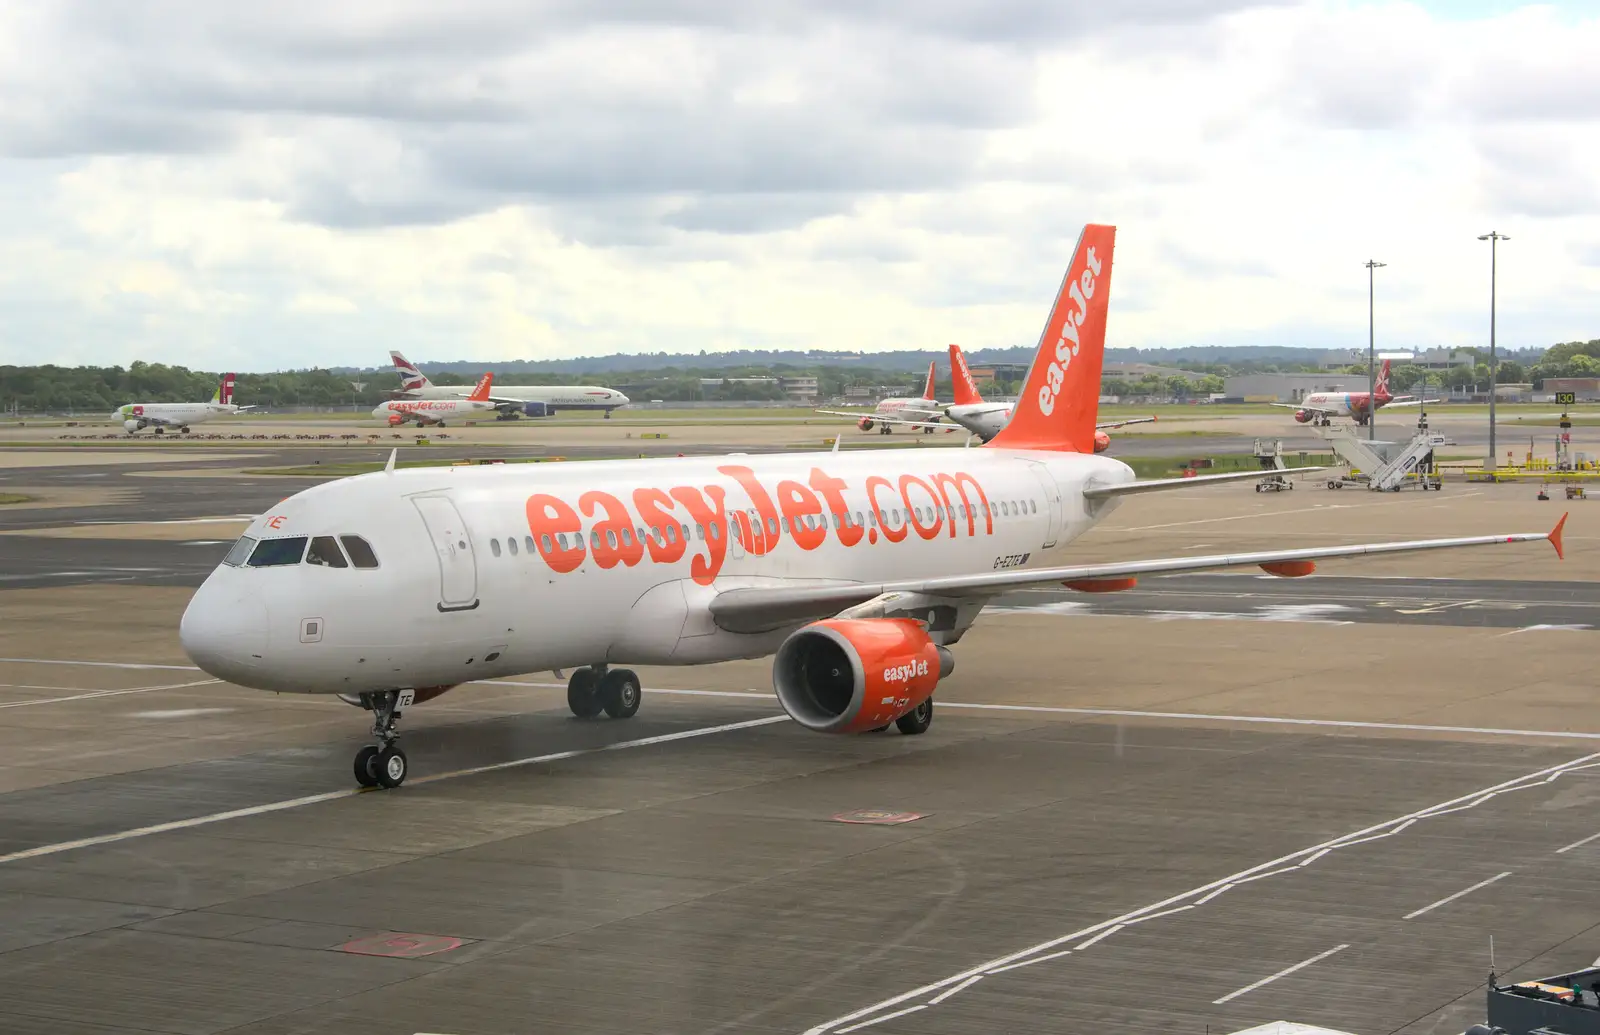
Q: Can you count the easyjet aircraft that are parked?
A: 4